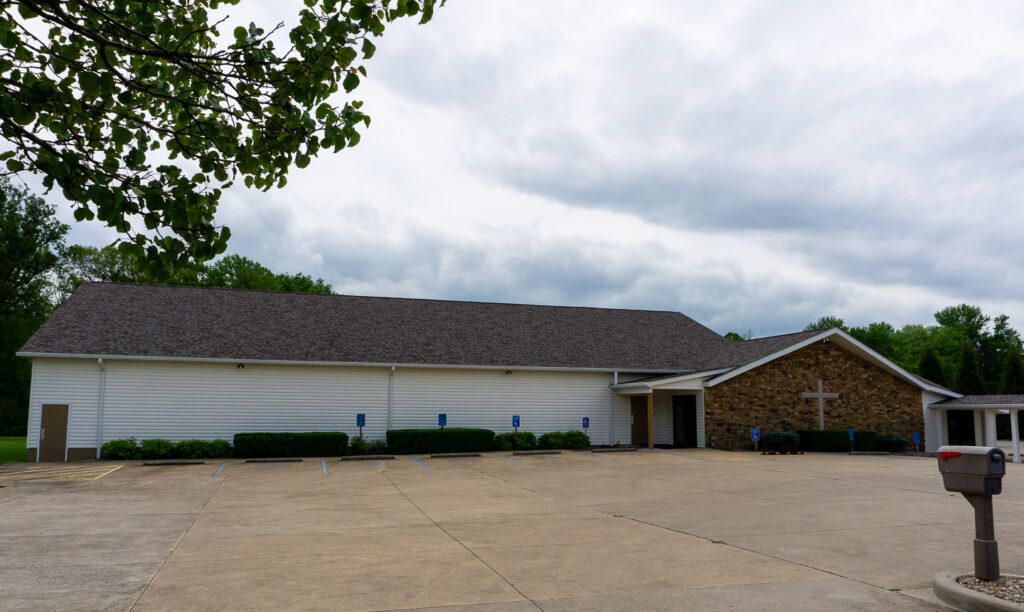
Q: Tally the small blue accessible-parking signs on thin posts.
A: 7